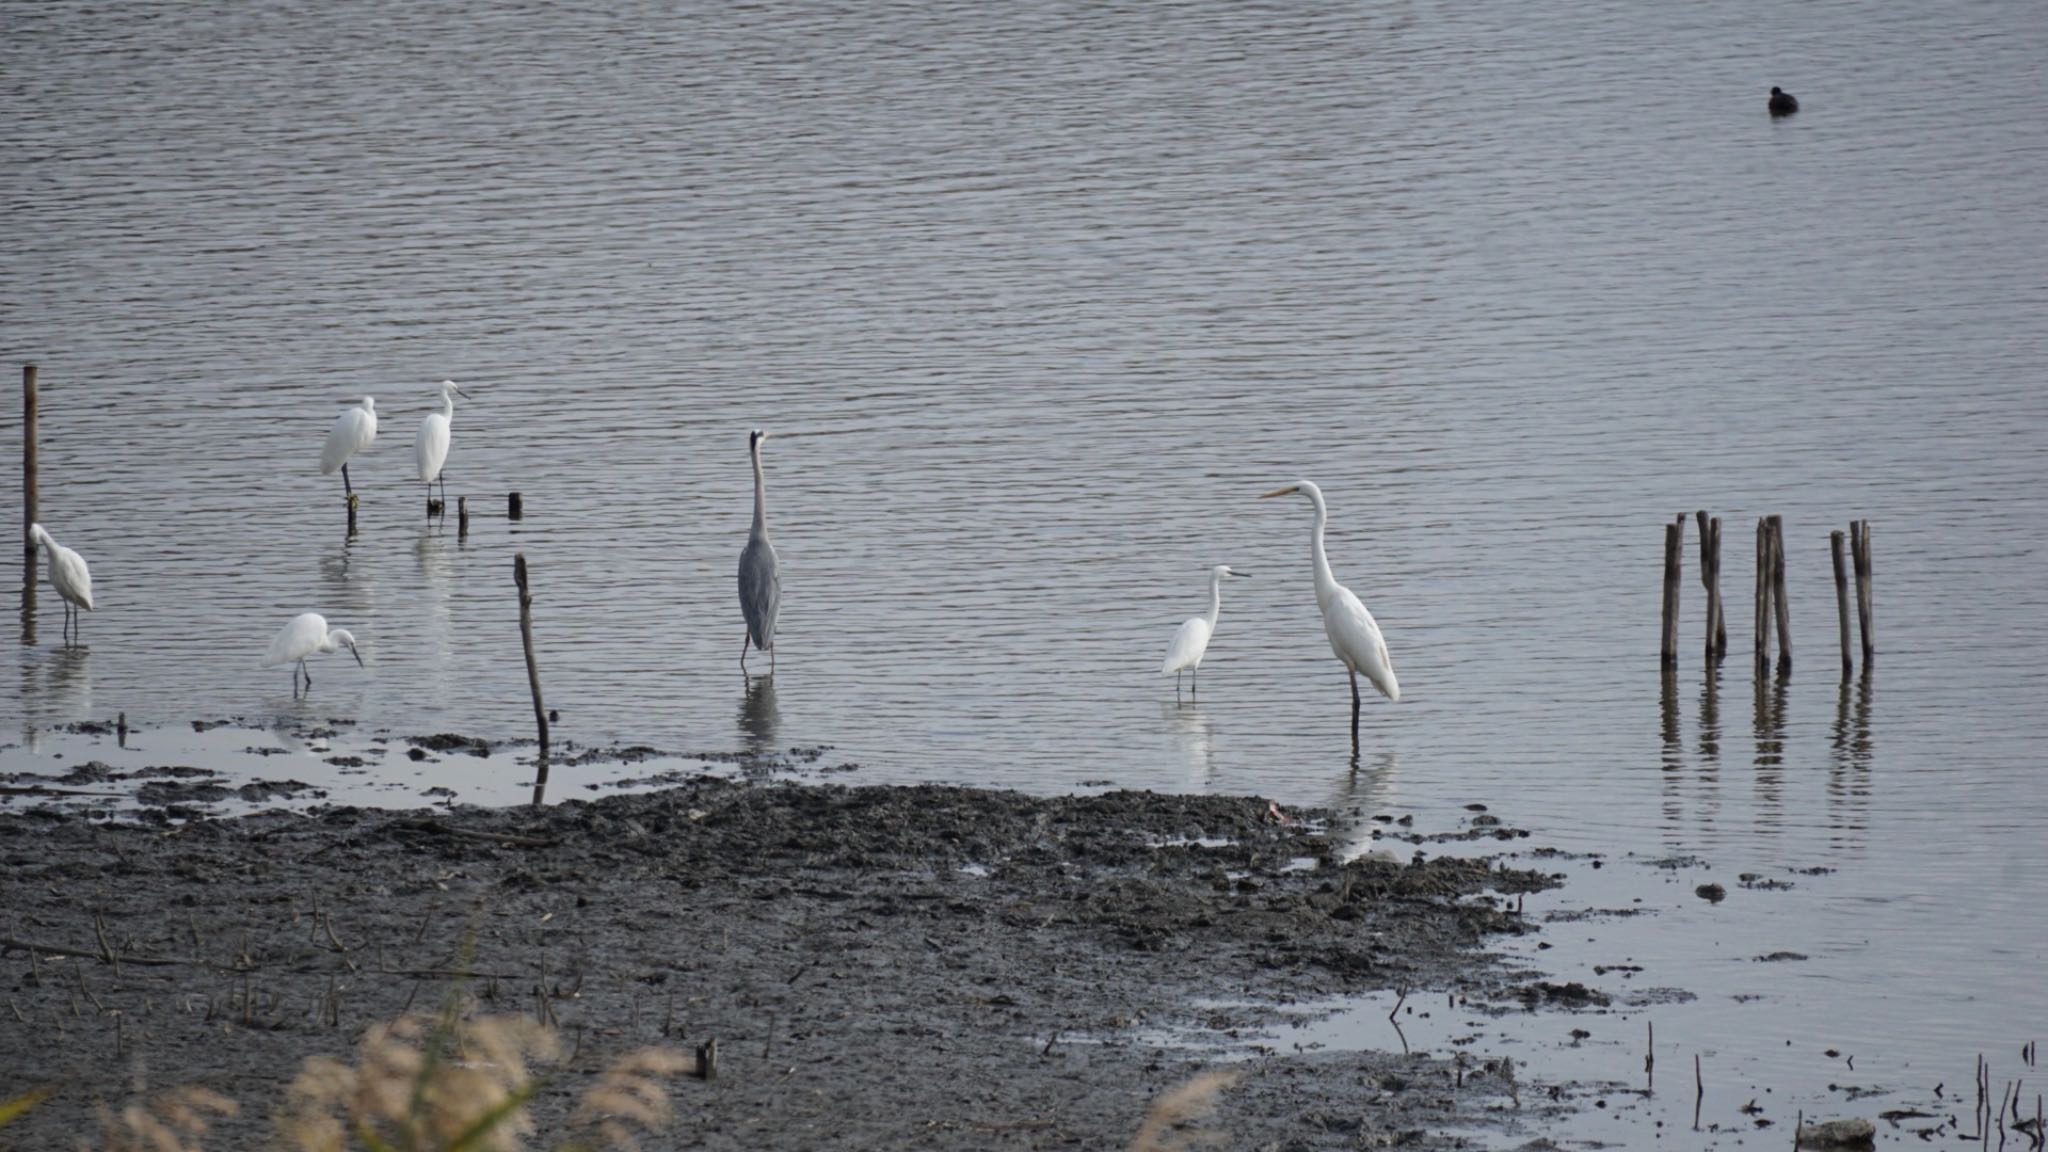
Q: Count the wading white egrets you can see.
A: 6